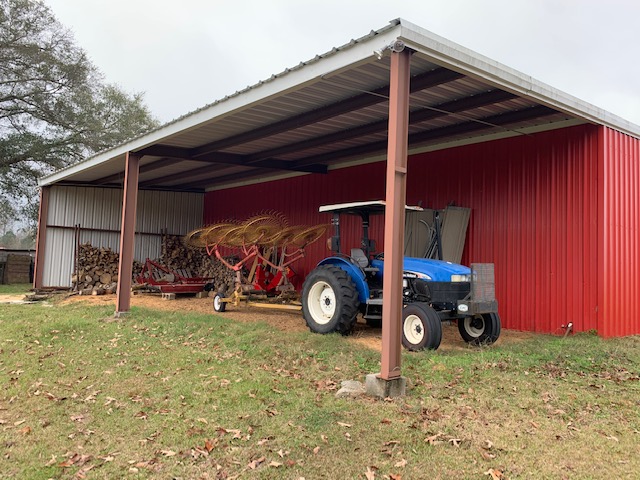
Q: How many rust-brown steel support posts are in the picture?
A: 3